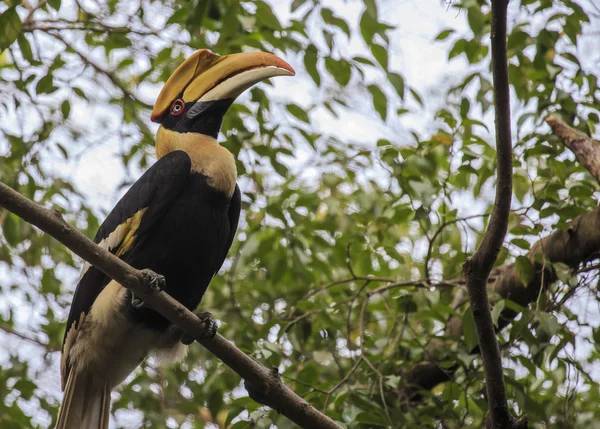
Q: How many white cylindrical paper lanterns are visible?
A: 0